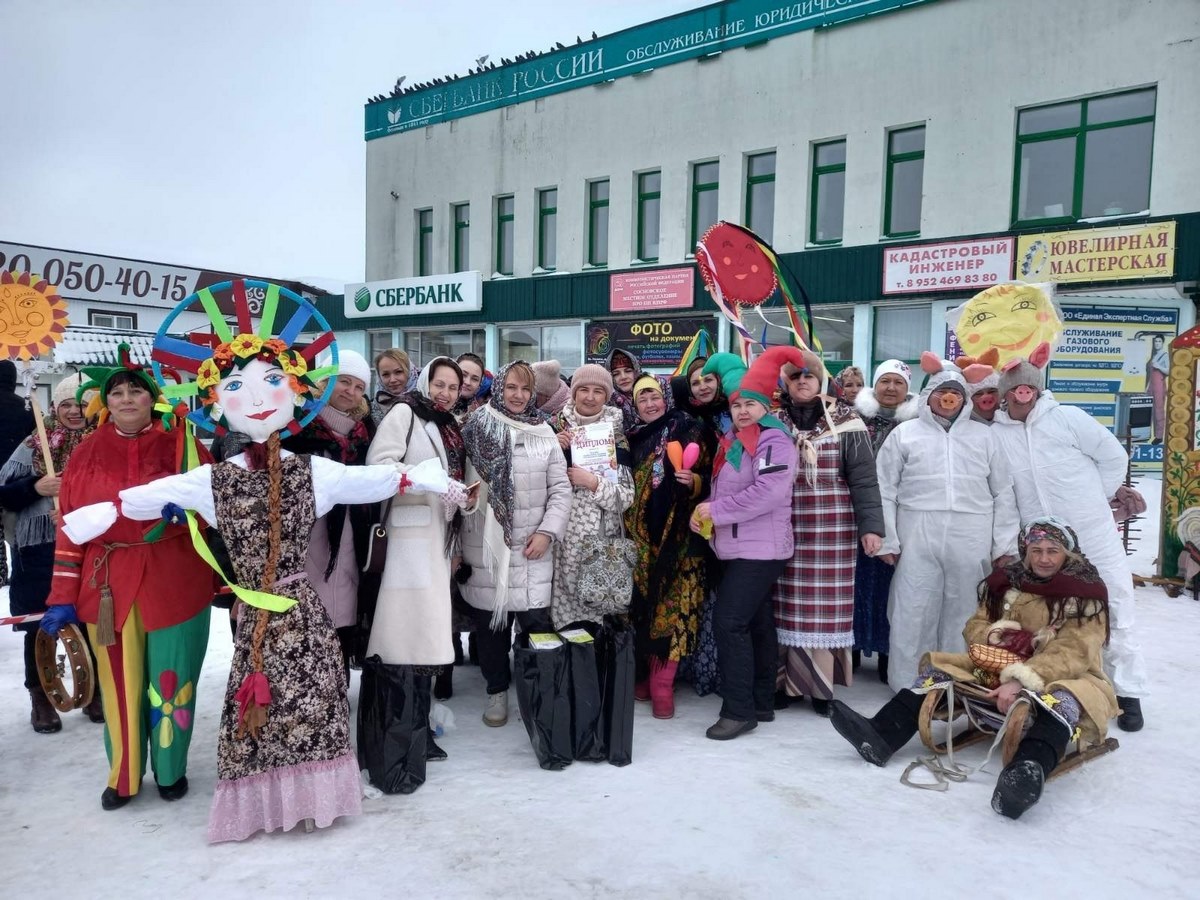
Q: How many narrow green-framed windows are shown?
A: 10